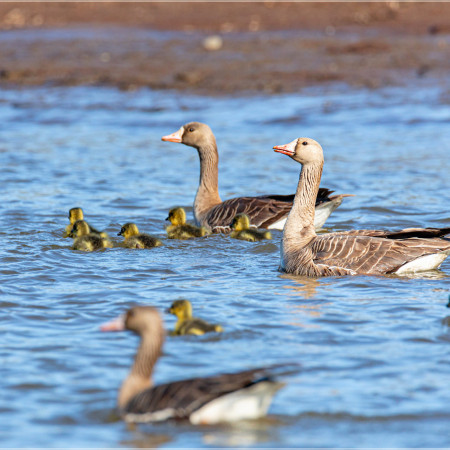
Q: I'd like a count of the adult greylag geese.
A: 3